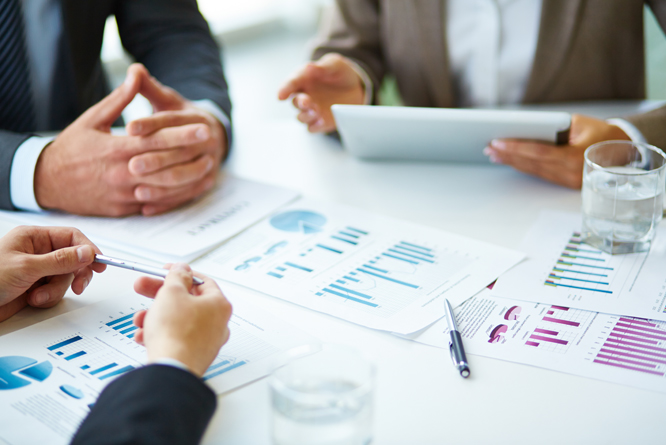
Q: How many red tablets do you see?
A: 0